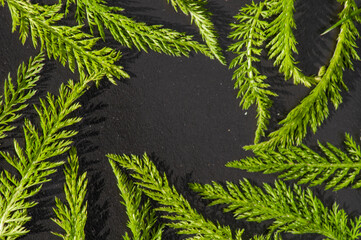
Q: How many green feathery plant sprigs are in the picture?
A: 13